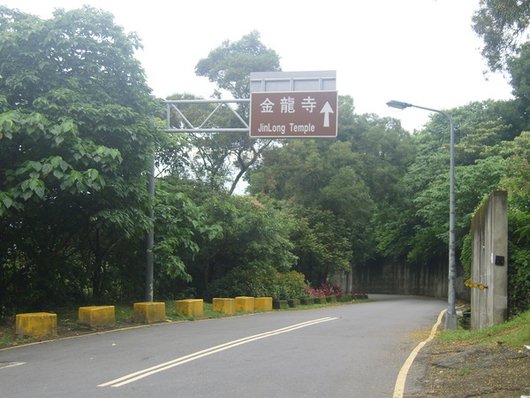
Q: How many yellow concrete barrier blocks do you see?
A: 7